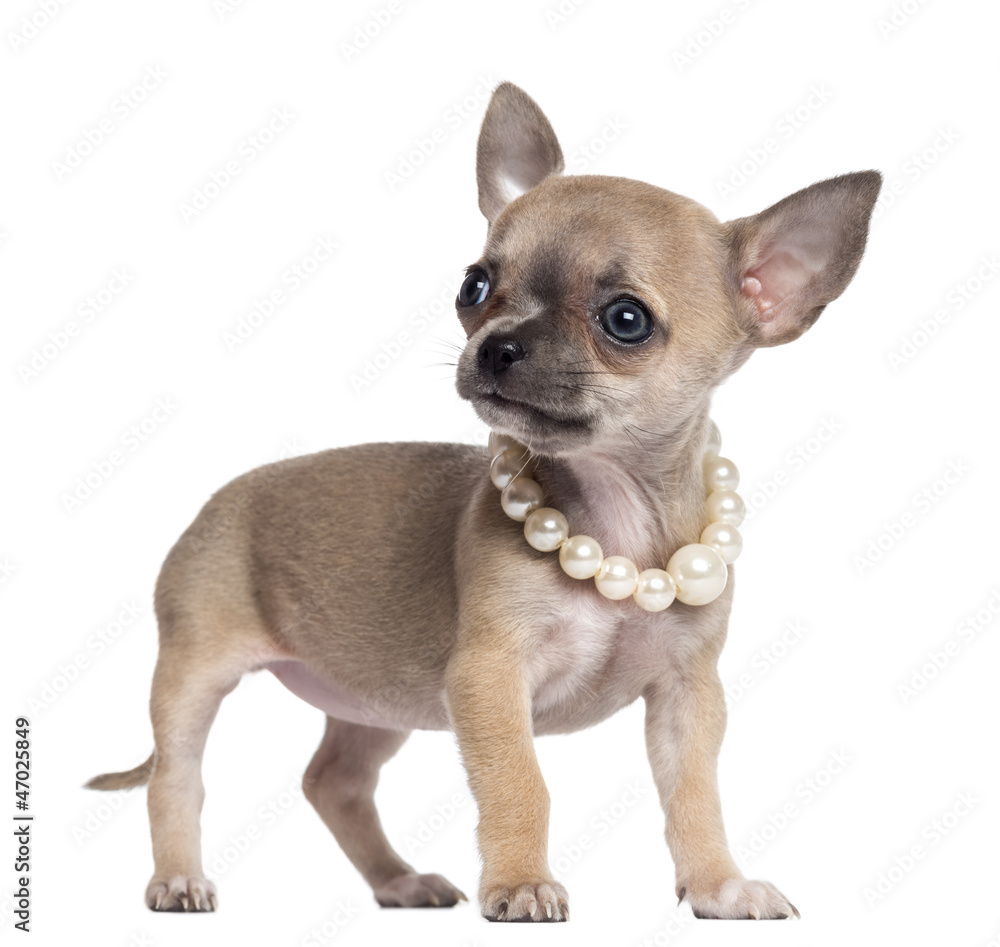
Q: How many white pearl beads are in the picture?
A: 12